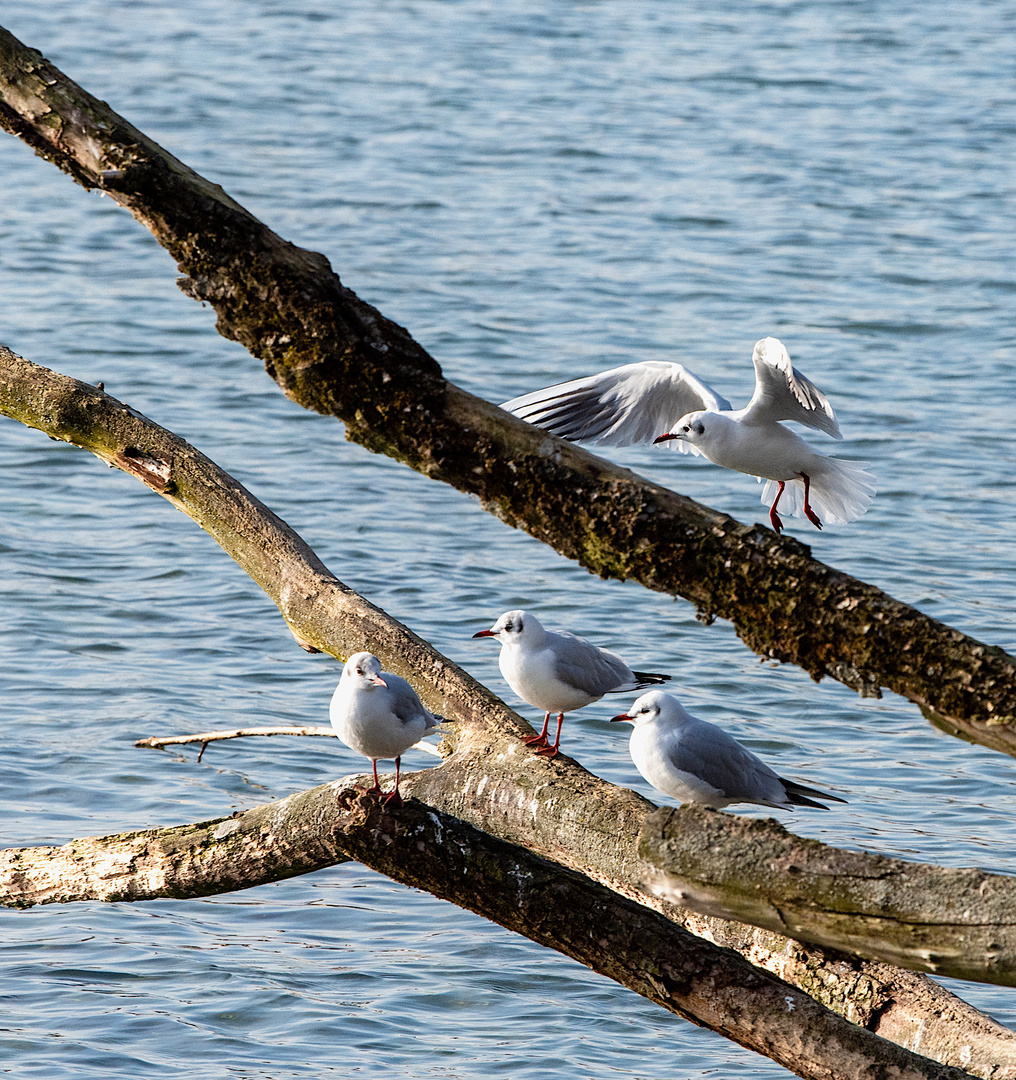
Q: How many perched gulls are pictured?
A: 3